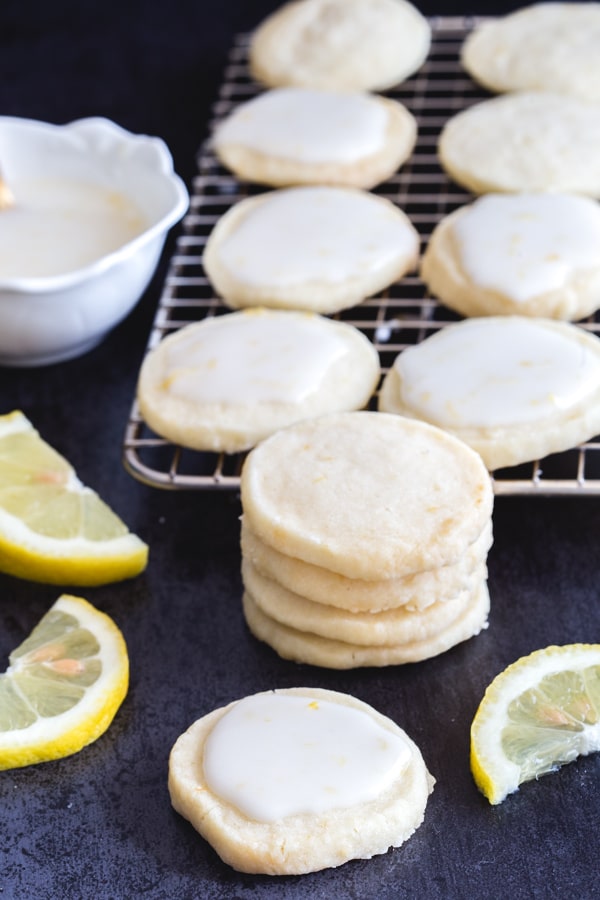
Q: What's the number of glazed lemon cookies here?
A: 6